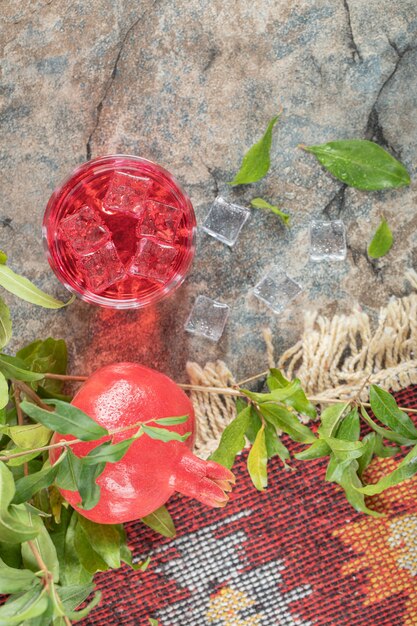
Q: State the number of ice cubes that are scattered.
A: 4